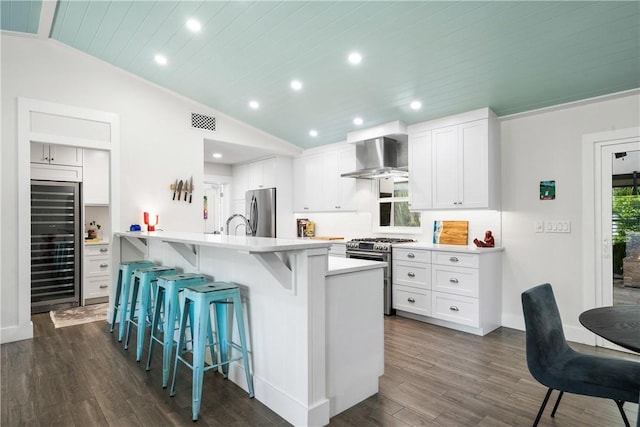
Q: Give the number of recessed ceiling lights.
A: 9